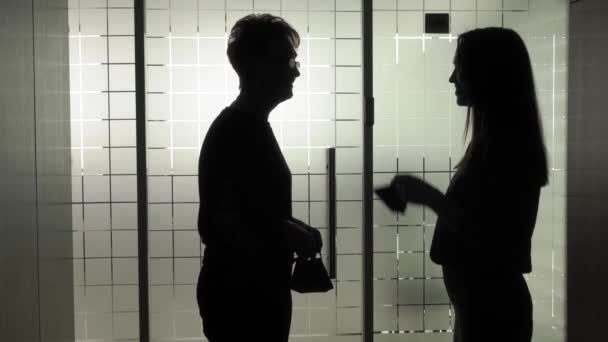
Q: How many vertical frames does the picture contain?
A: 2